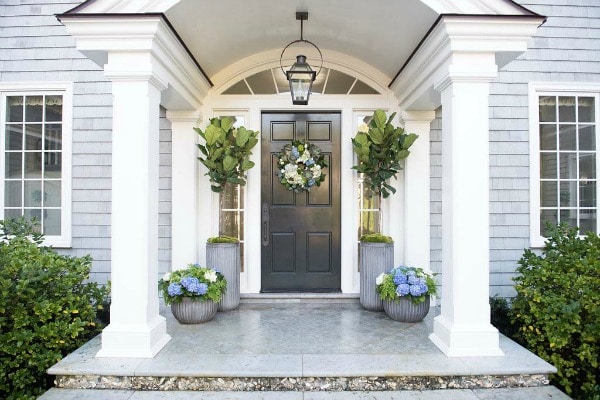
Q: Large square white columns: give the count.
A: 2